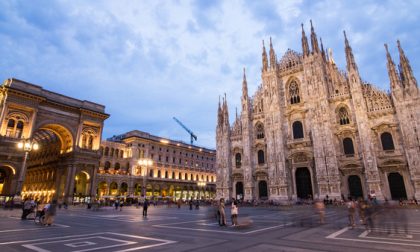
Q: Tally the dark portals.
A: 5